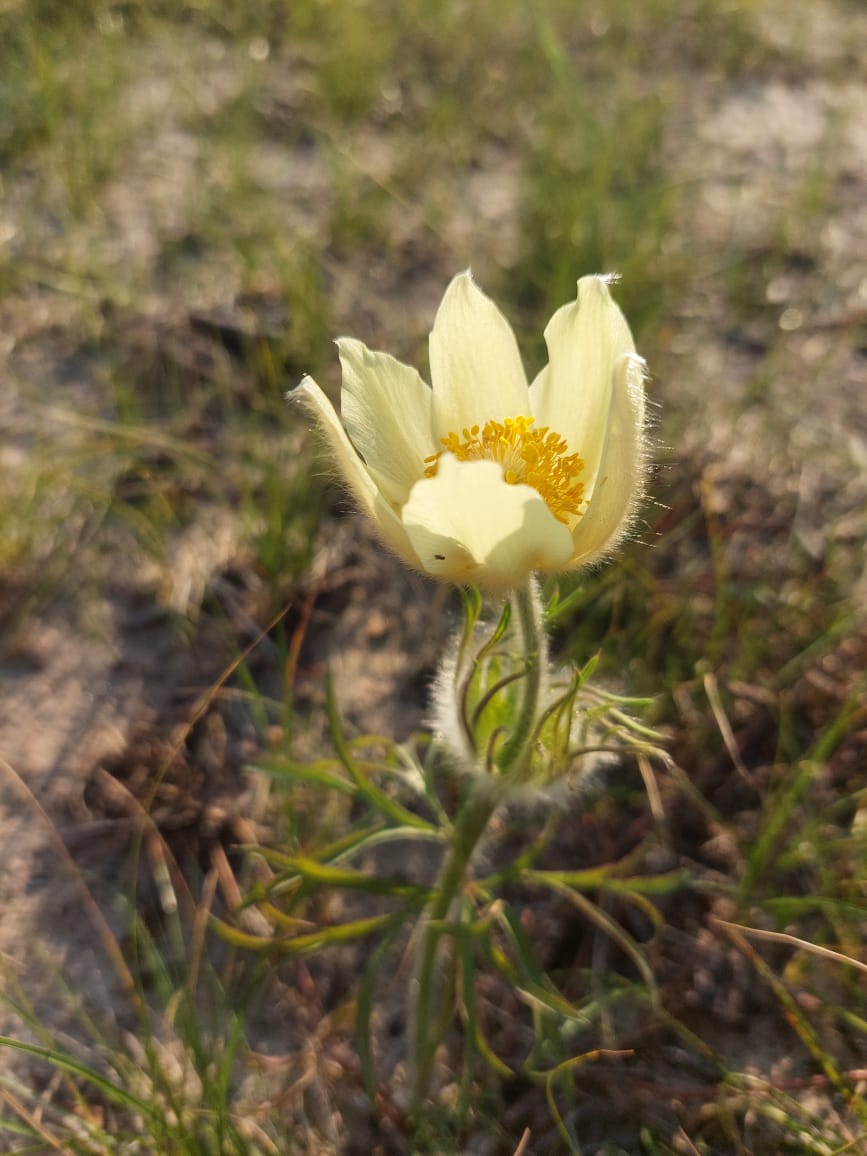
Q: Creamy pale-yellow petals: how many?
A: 6